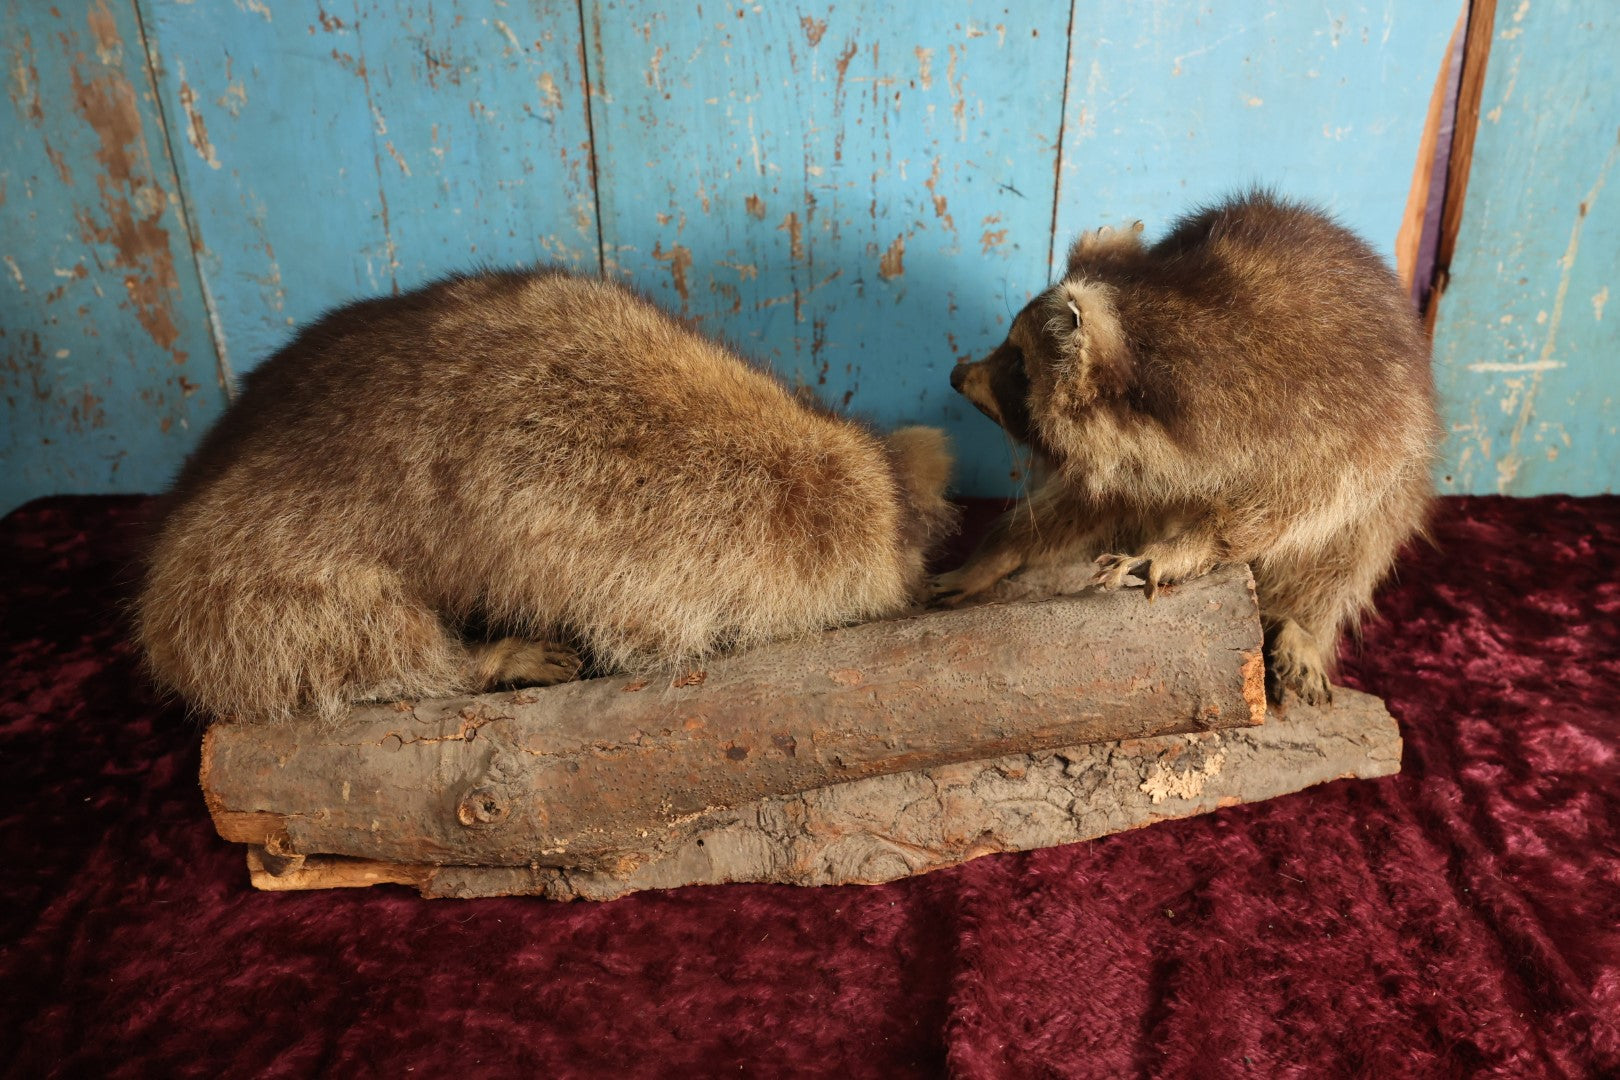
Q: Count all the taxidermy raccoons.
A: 2